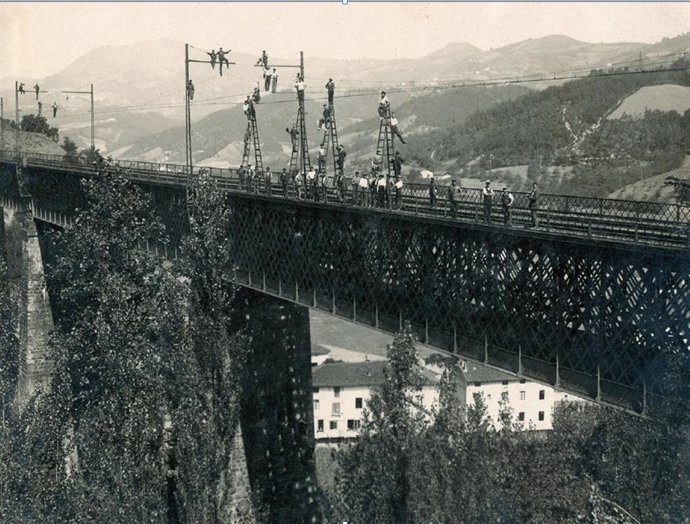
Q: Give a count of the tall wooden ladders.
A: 4